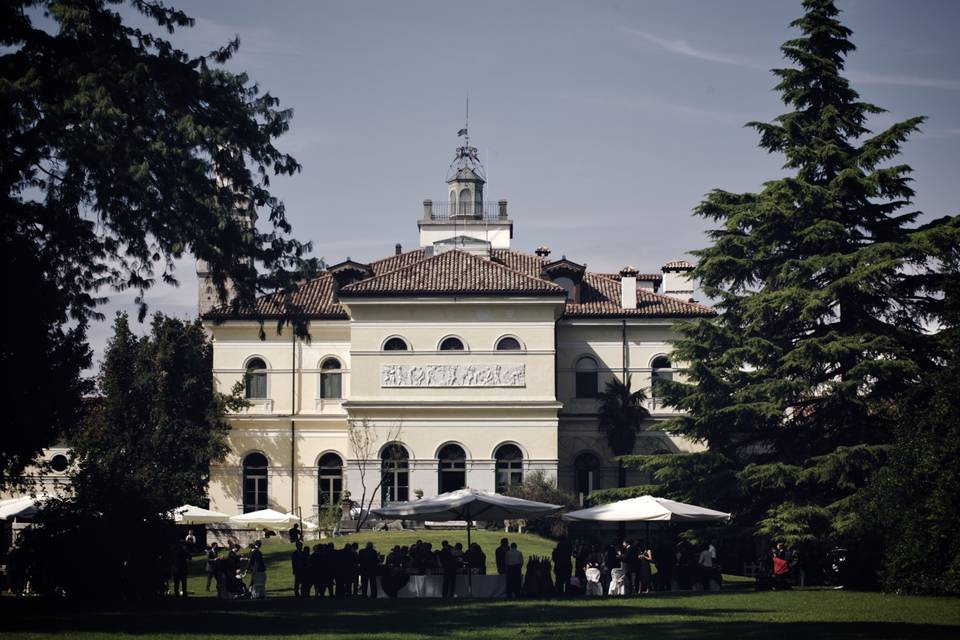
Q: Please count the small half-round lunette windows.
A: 3